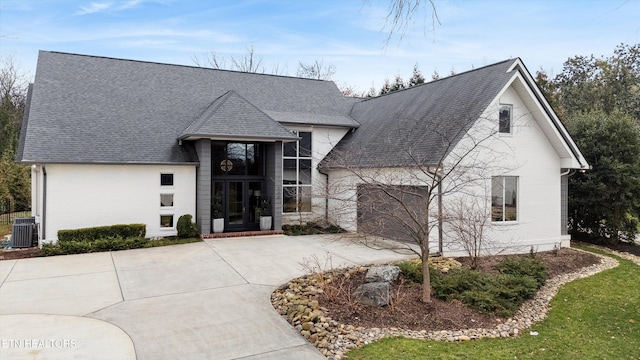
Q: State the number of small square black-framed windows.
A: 3